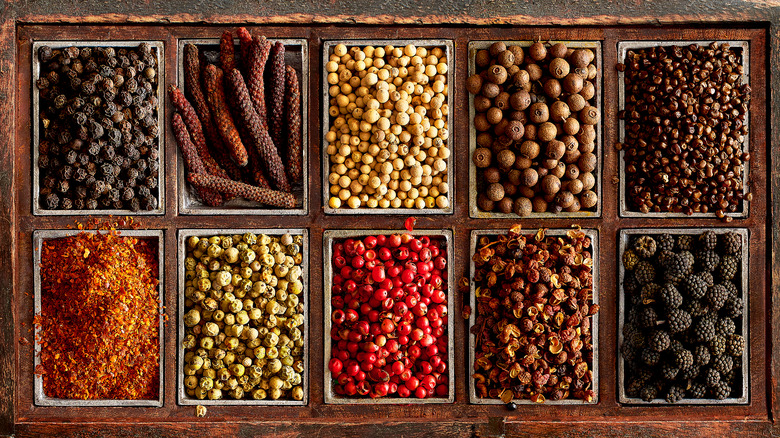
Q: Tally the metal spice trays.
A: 10